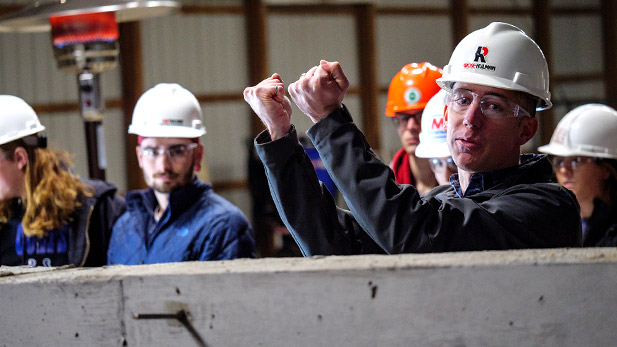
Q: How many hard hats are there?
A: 6